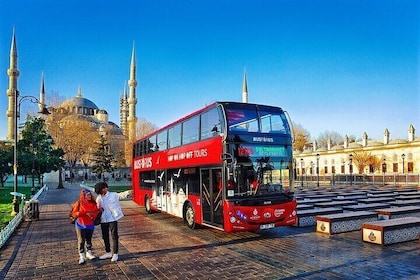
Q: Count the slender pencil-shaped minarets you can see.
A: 5